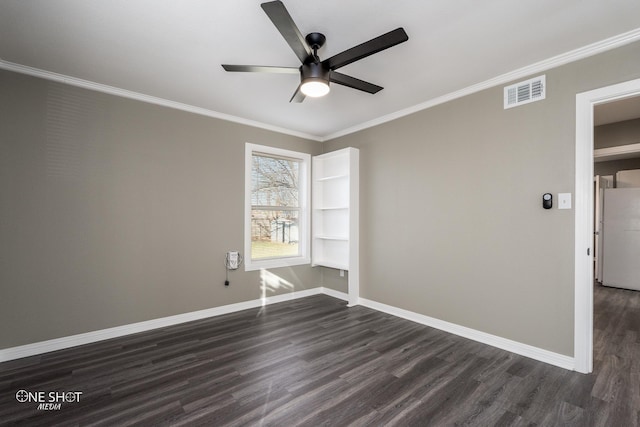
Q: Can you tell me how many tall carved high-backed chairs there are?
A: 0